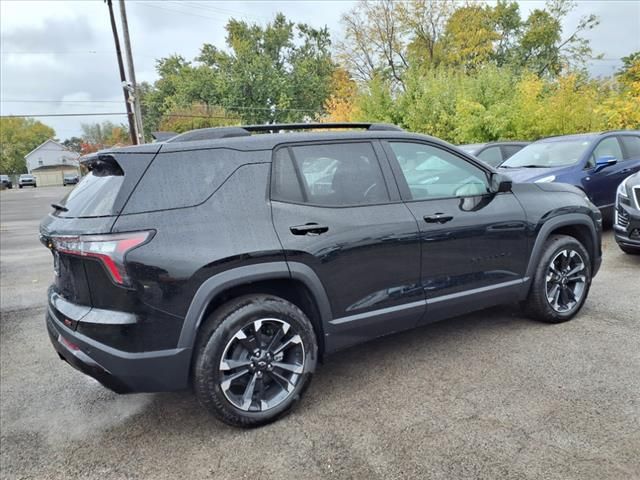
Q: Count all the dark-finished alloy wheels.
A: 2